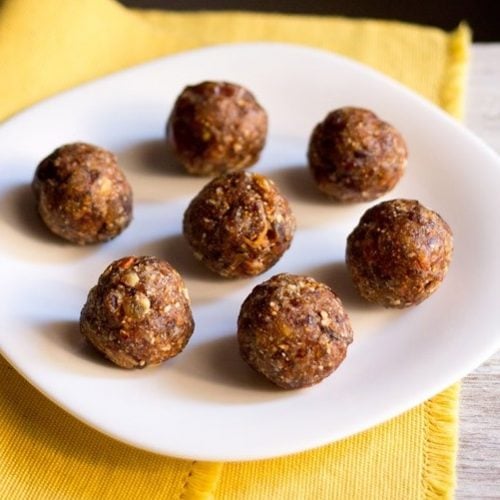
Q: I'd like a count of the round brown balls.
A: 7